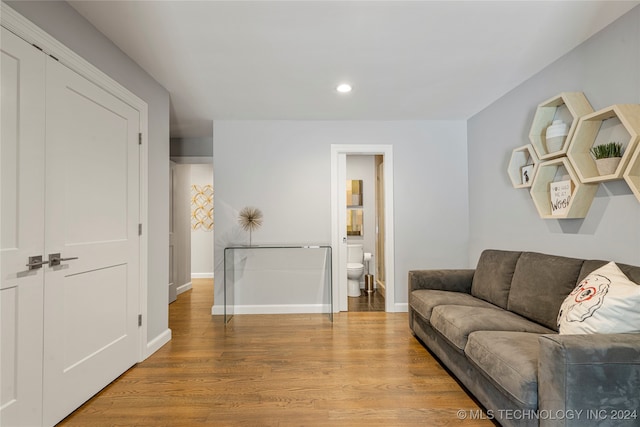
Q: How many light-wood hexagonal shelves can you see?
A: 5